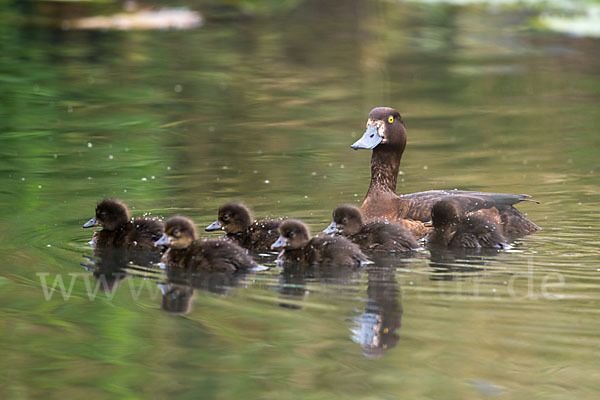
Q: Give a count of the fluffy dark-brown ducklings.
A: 6